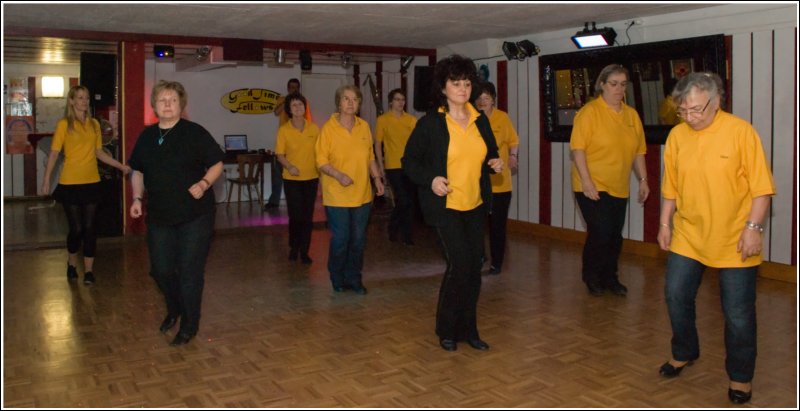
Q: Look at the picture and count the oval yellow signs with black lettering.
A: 1